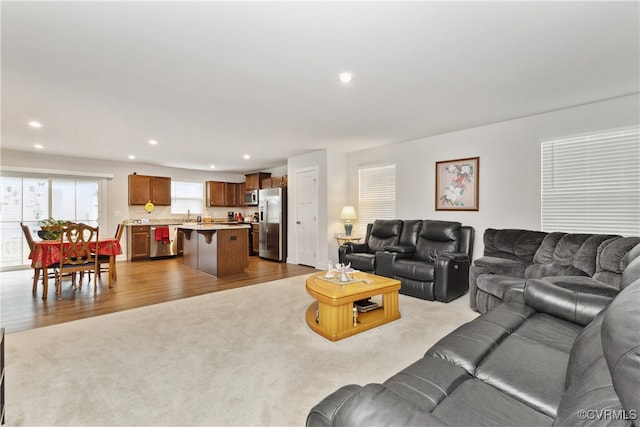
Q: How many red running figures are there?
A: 0